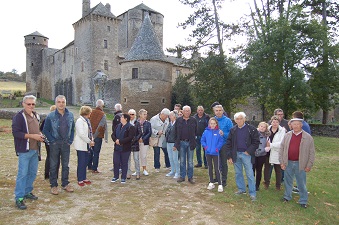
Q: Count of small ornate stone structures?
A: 1